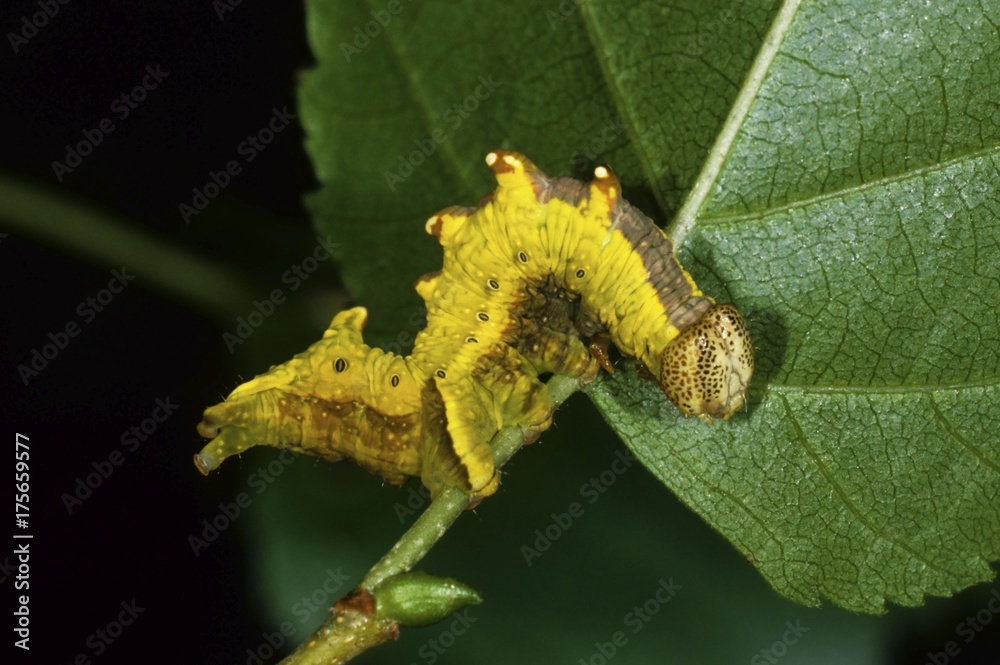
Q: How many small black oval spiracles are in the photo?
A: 8